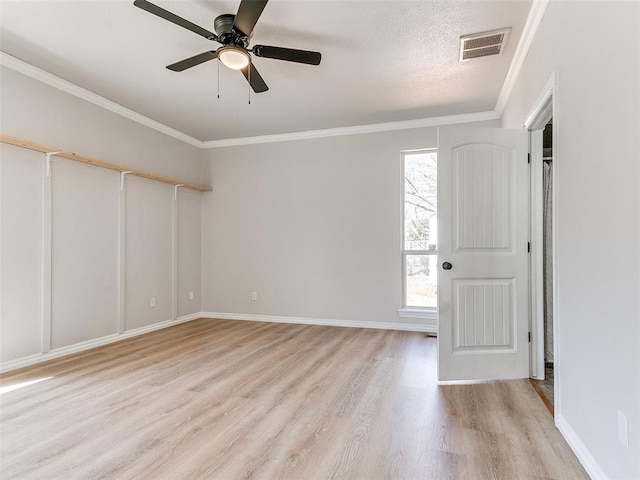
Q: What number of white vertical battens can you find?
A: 3